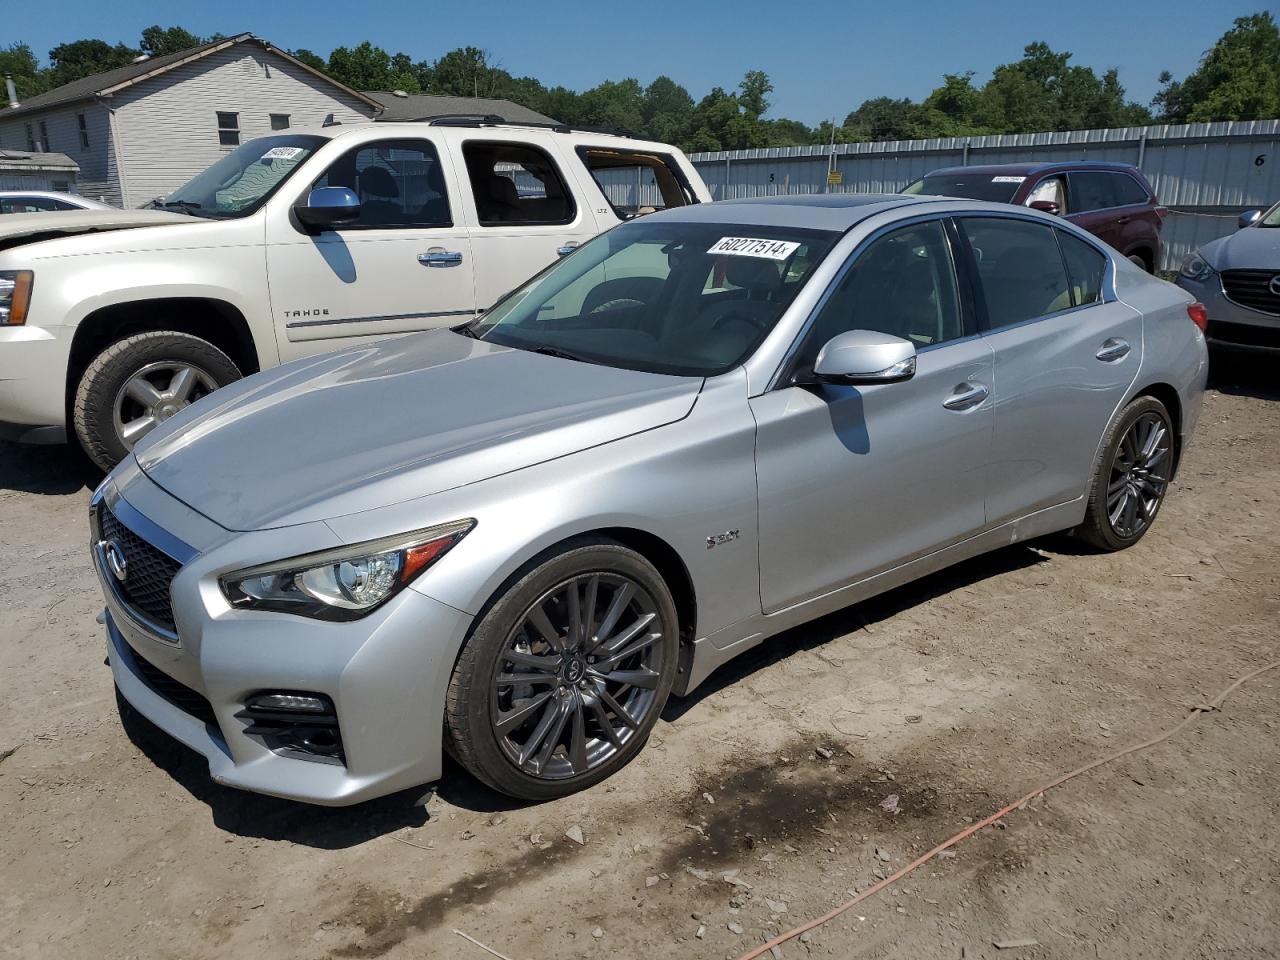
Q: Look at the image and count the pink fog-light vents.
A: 0